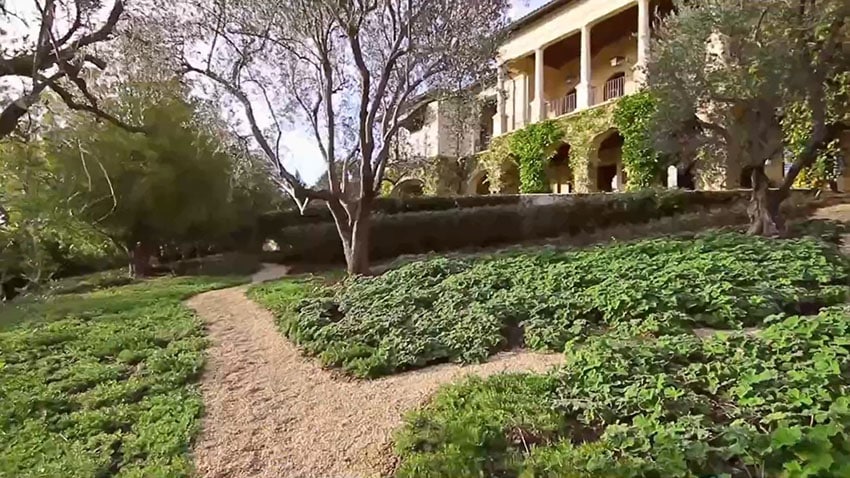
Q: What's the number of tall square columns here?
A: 4